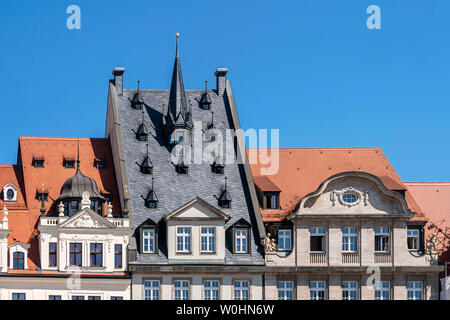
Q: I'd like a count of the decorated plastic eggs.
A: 0